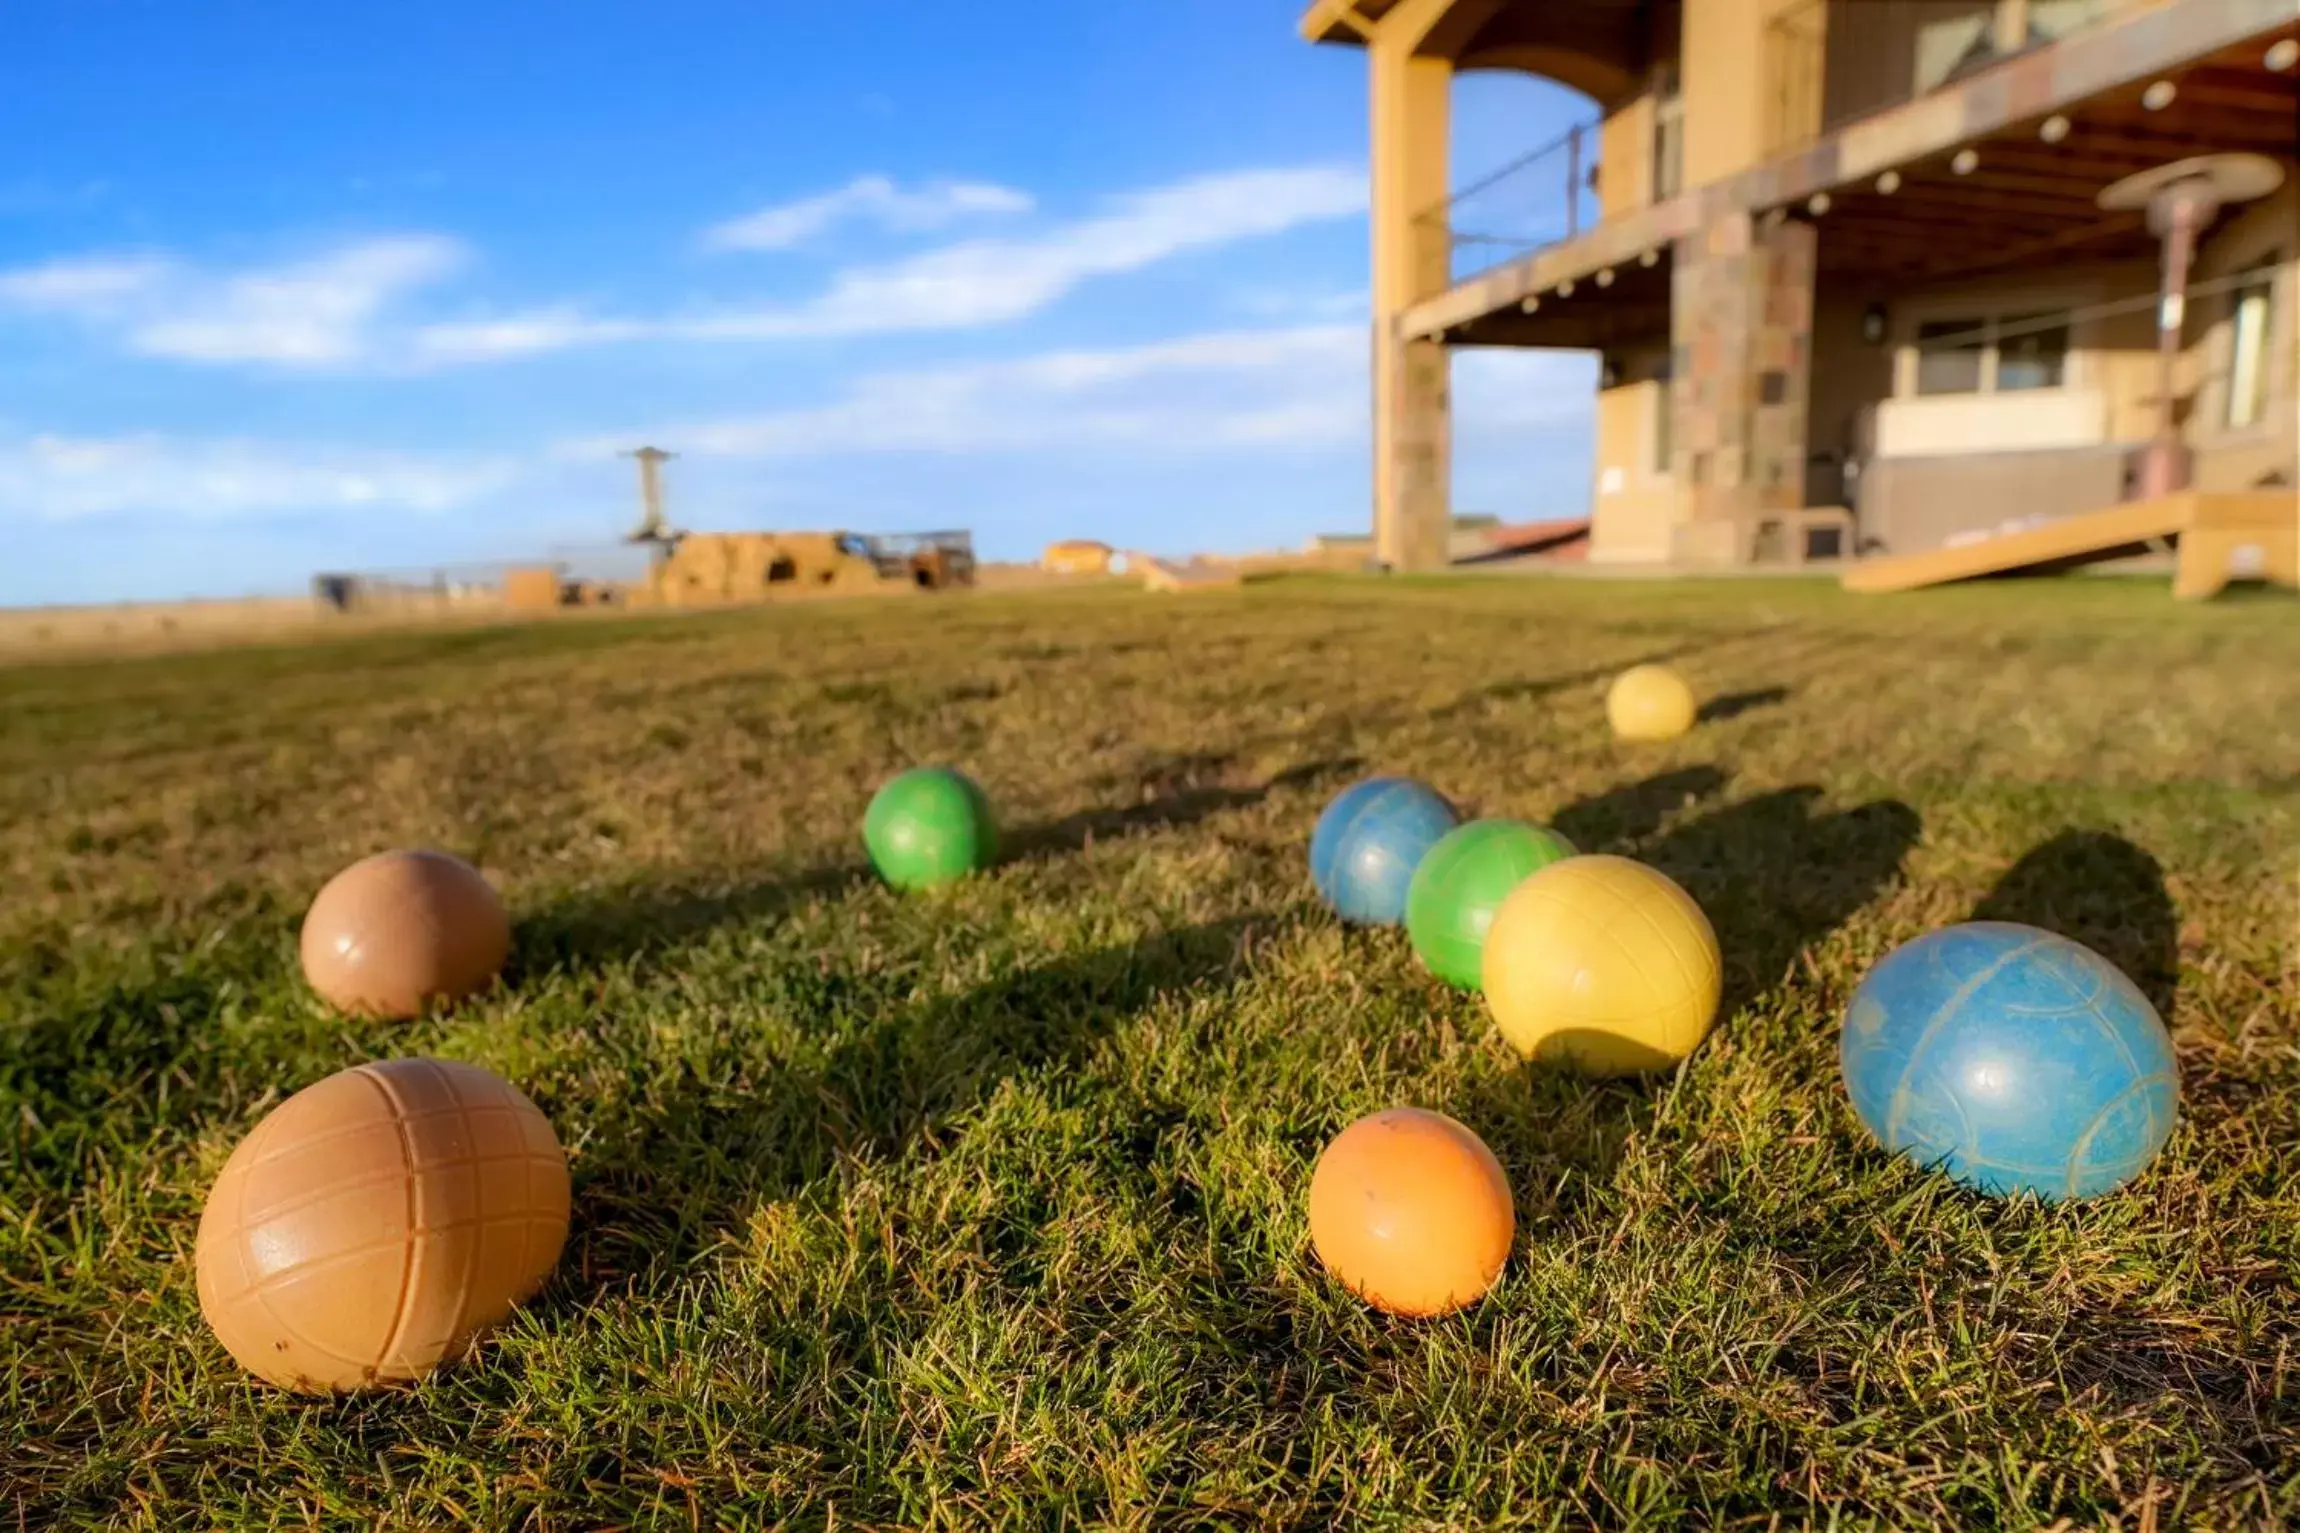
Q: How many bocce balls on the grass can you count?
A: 9